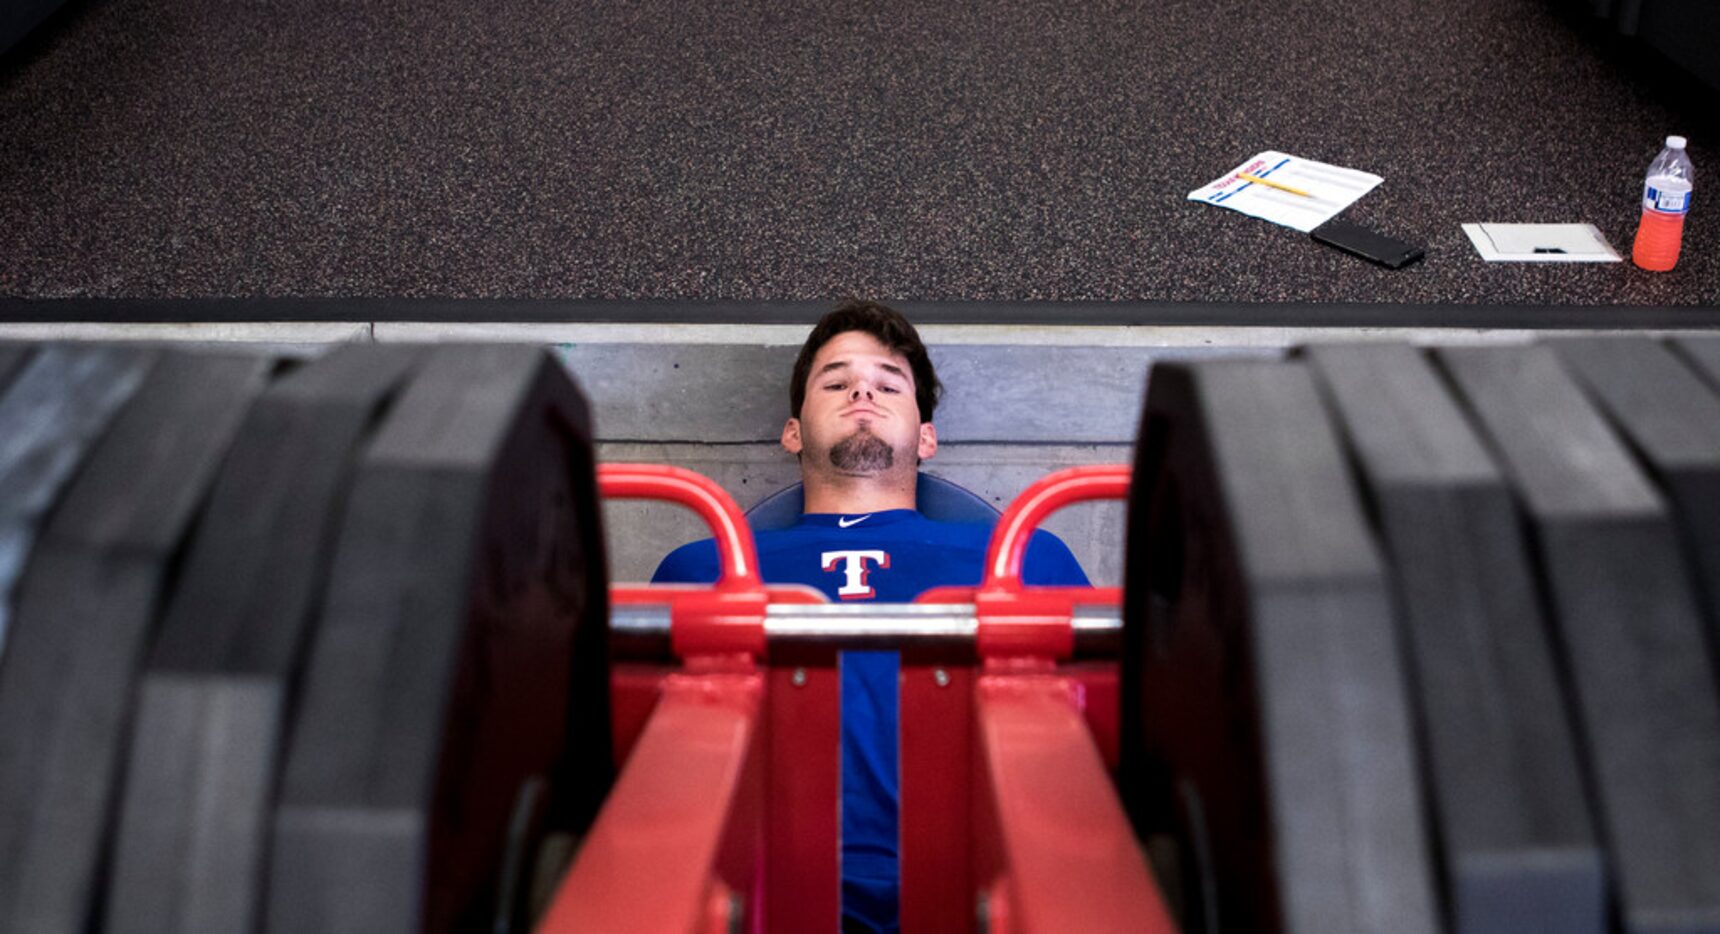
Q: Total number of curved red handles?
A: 2